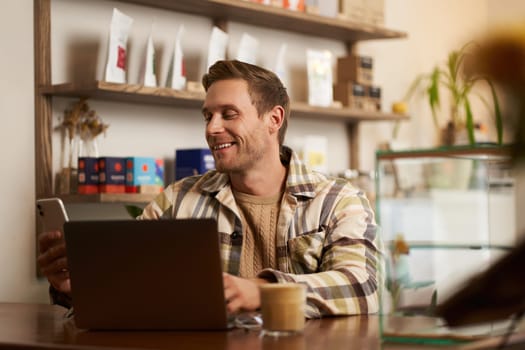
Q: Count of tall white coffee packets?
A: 7